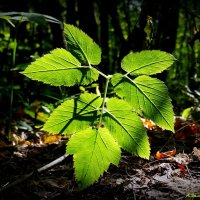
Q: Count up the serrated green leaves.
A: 7